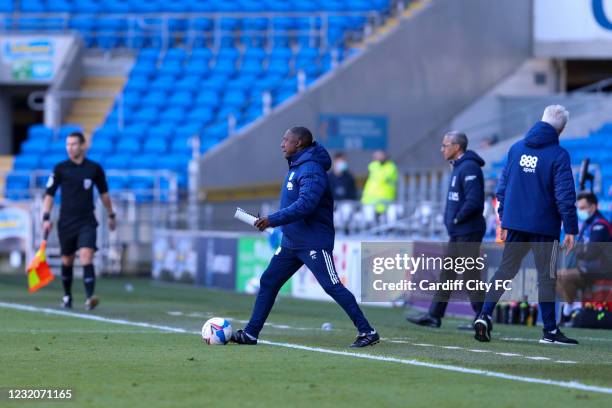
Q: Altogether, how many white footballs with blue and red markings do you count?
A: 1